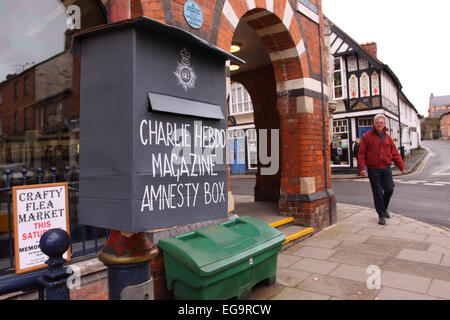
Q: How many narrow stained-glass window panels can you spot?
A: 3